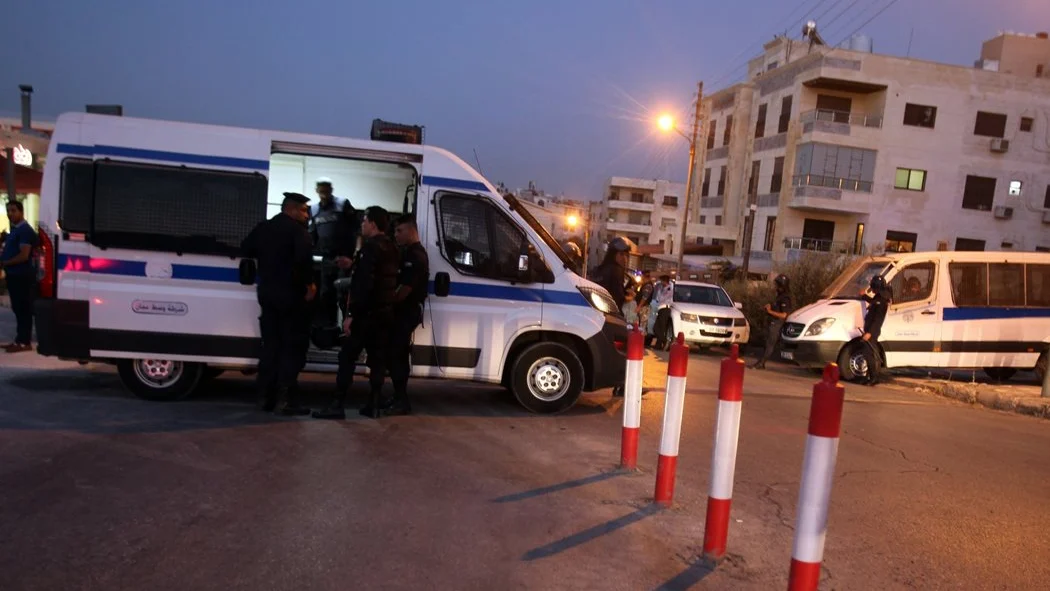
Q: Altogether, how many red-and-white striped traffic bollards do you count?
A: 4